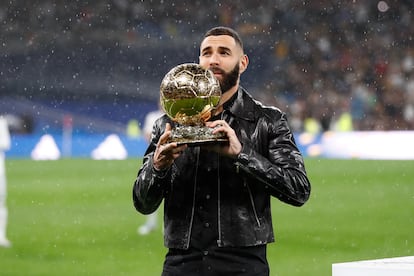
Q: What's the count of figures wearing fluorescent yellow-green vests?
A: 3